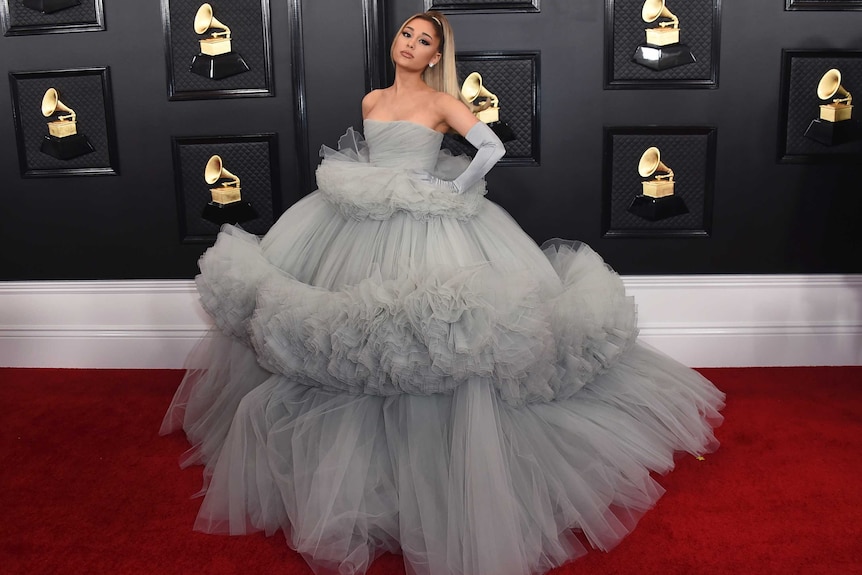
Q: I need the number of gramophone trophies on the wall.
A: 7